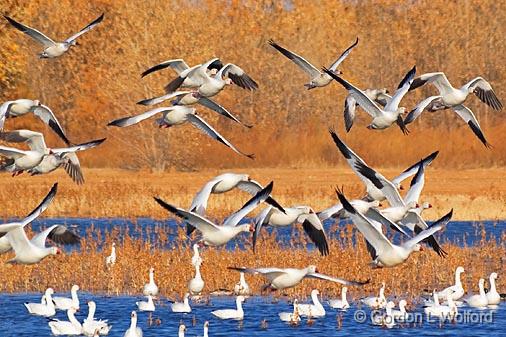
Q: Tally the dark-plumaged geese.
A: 0